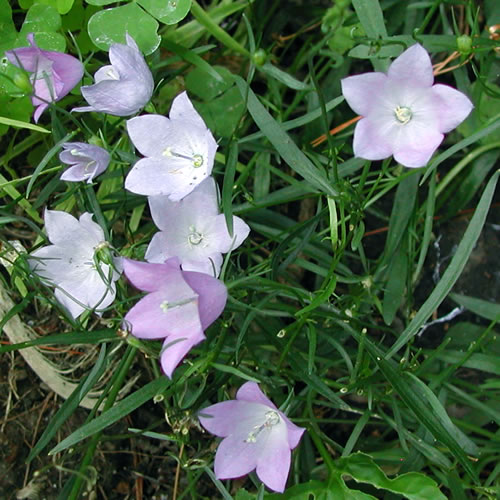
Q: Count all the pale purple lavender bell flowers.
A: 9